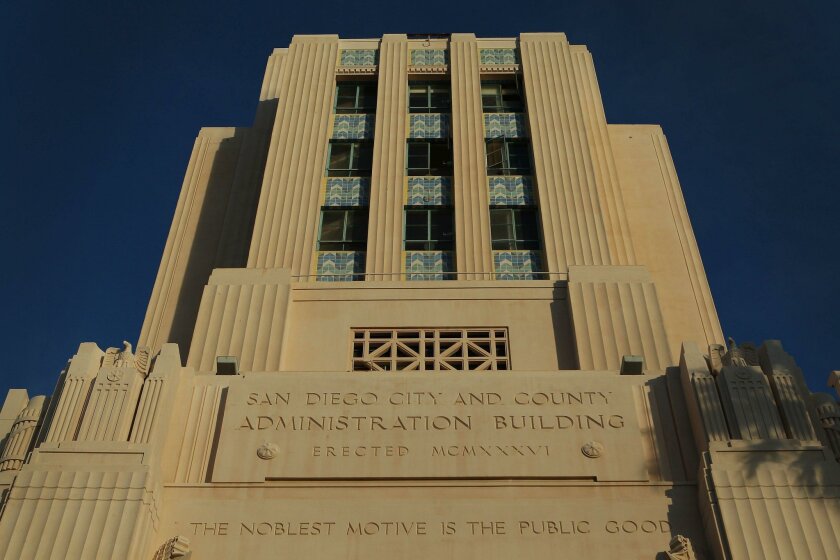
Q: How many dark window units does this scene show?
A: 9